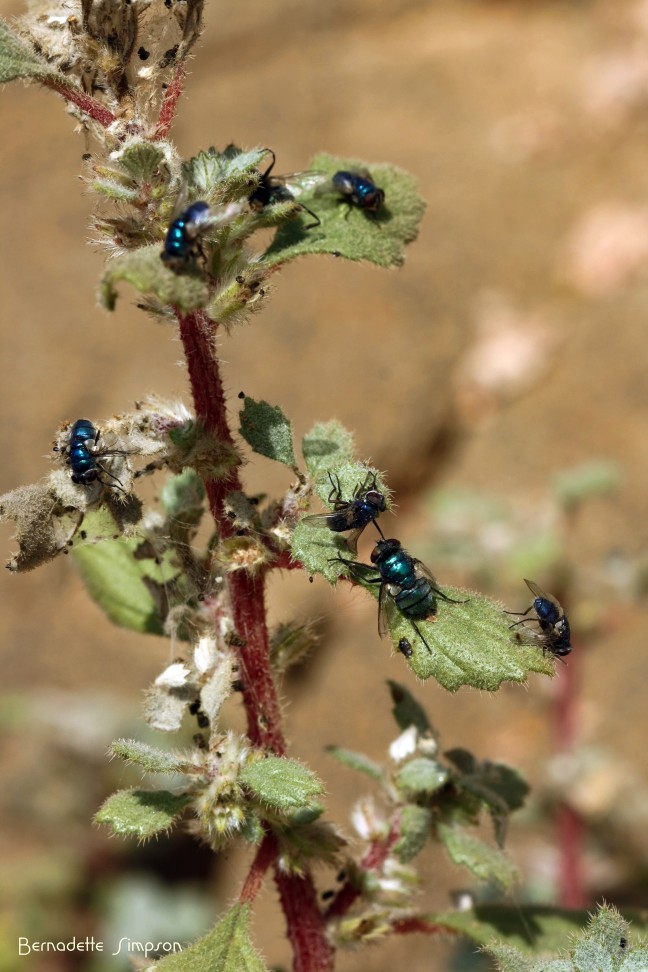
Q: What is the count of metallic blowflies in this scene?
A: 7